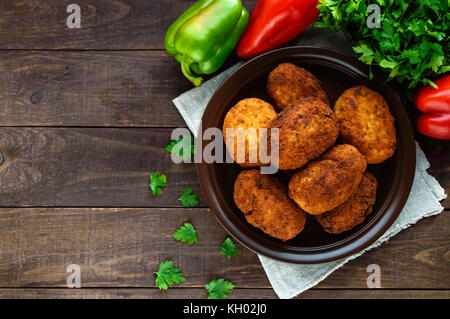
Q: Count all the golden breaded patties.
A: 7